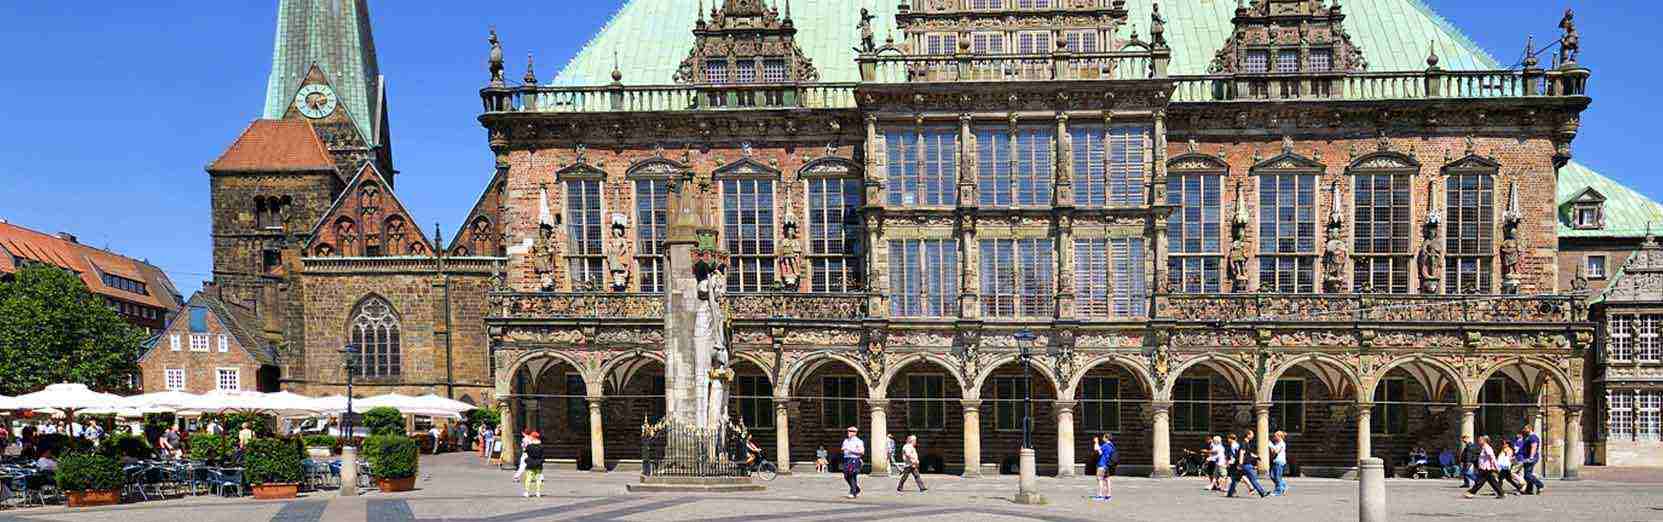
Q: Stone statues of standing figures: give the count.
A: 12